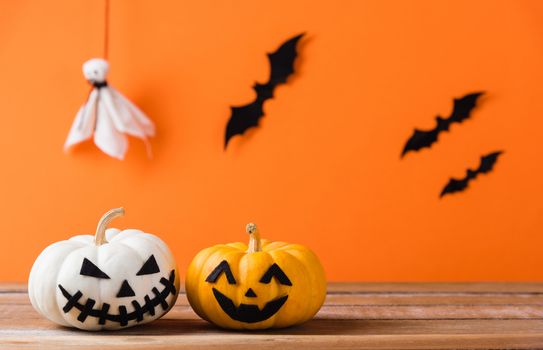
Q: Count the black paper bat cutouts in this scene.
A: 3